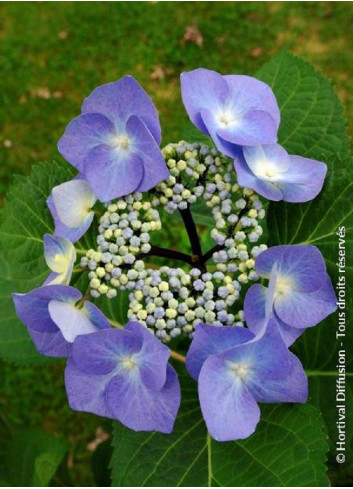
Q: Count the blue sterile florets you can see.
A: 9